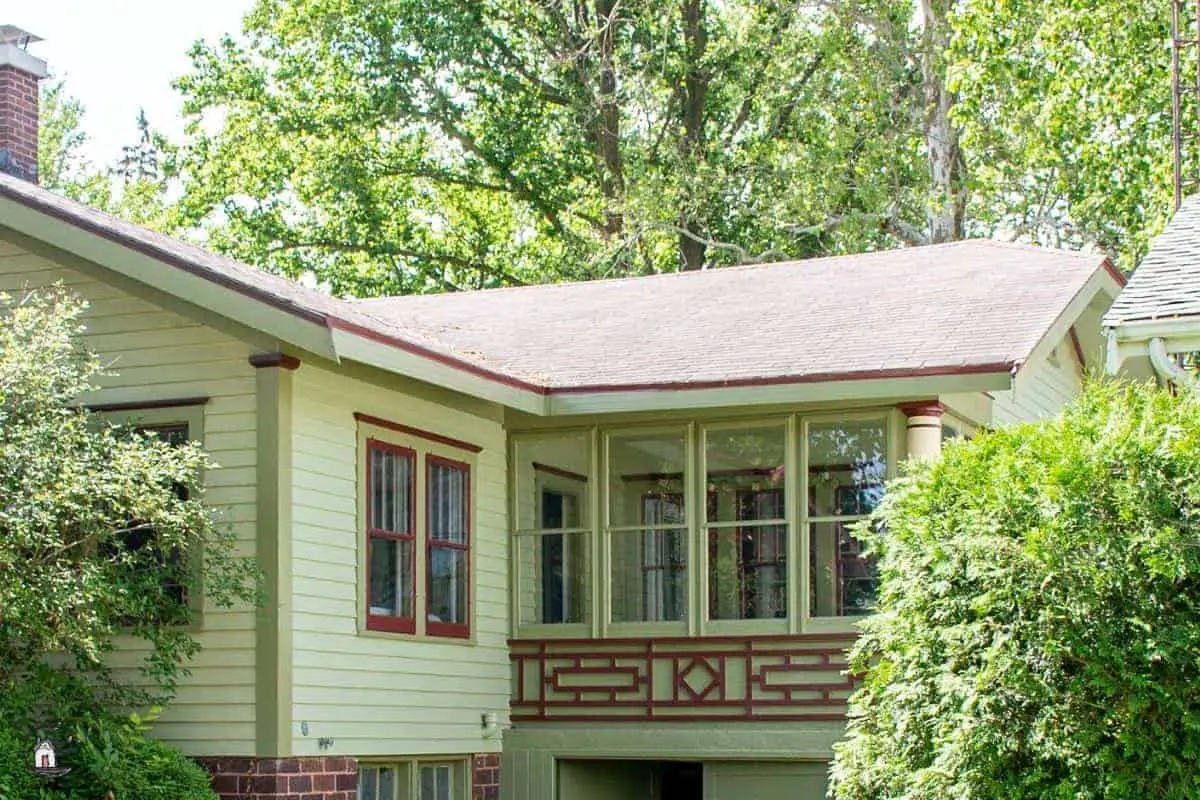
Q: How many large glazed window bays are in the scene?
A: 4